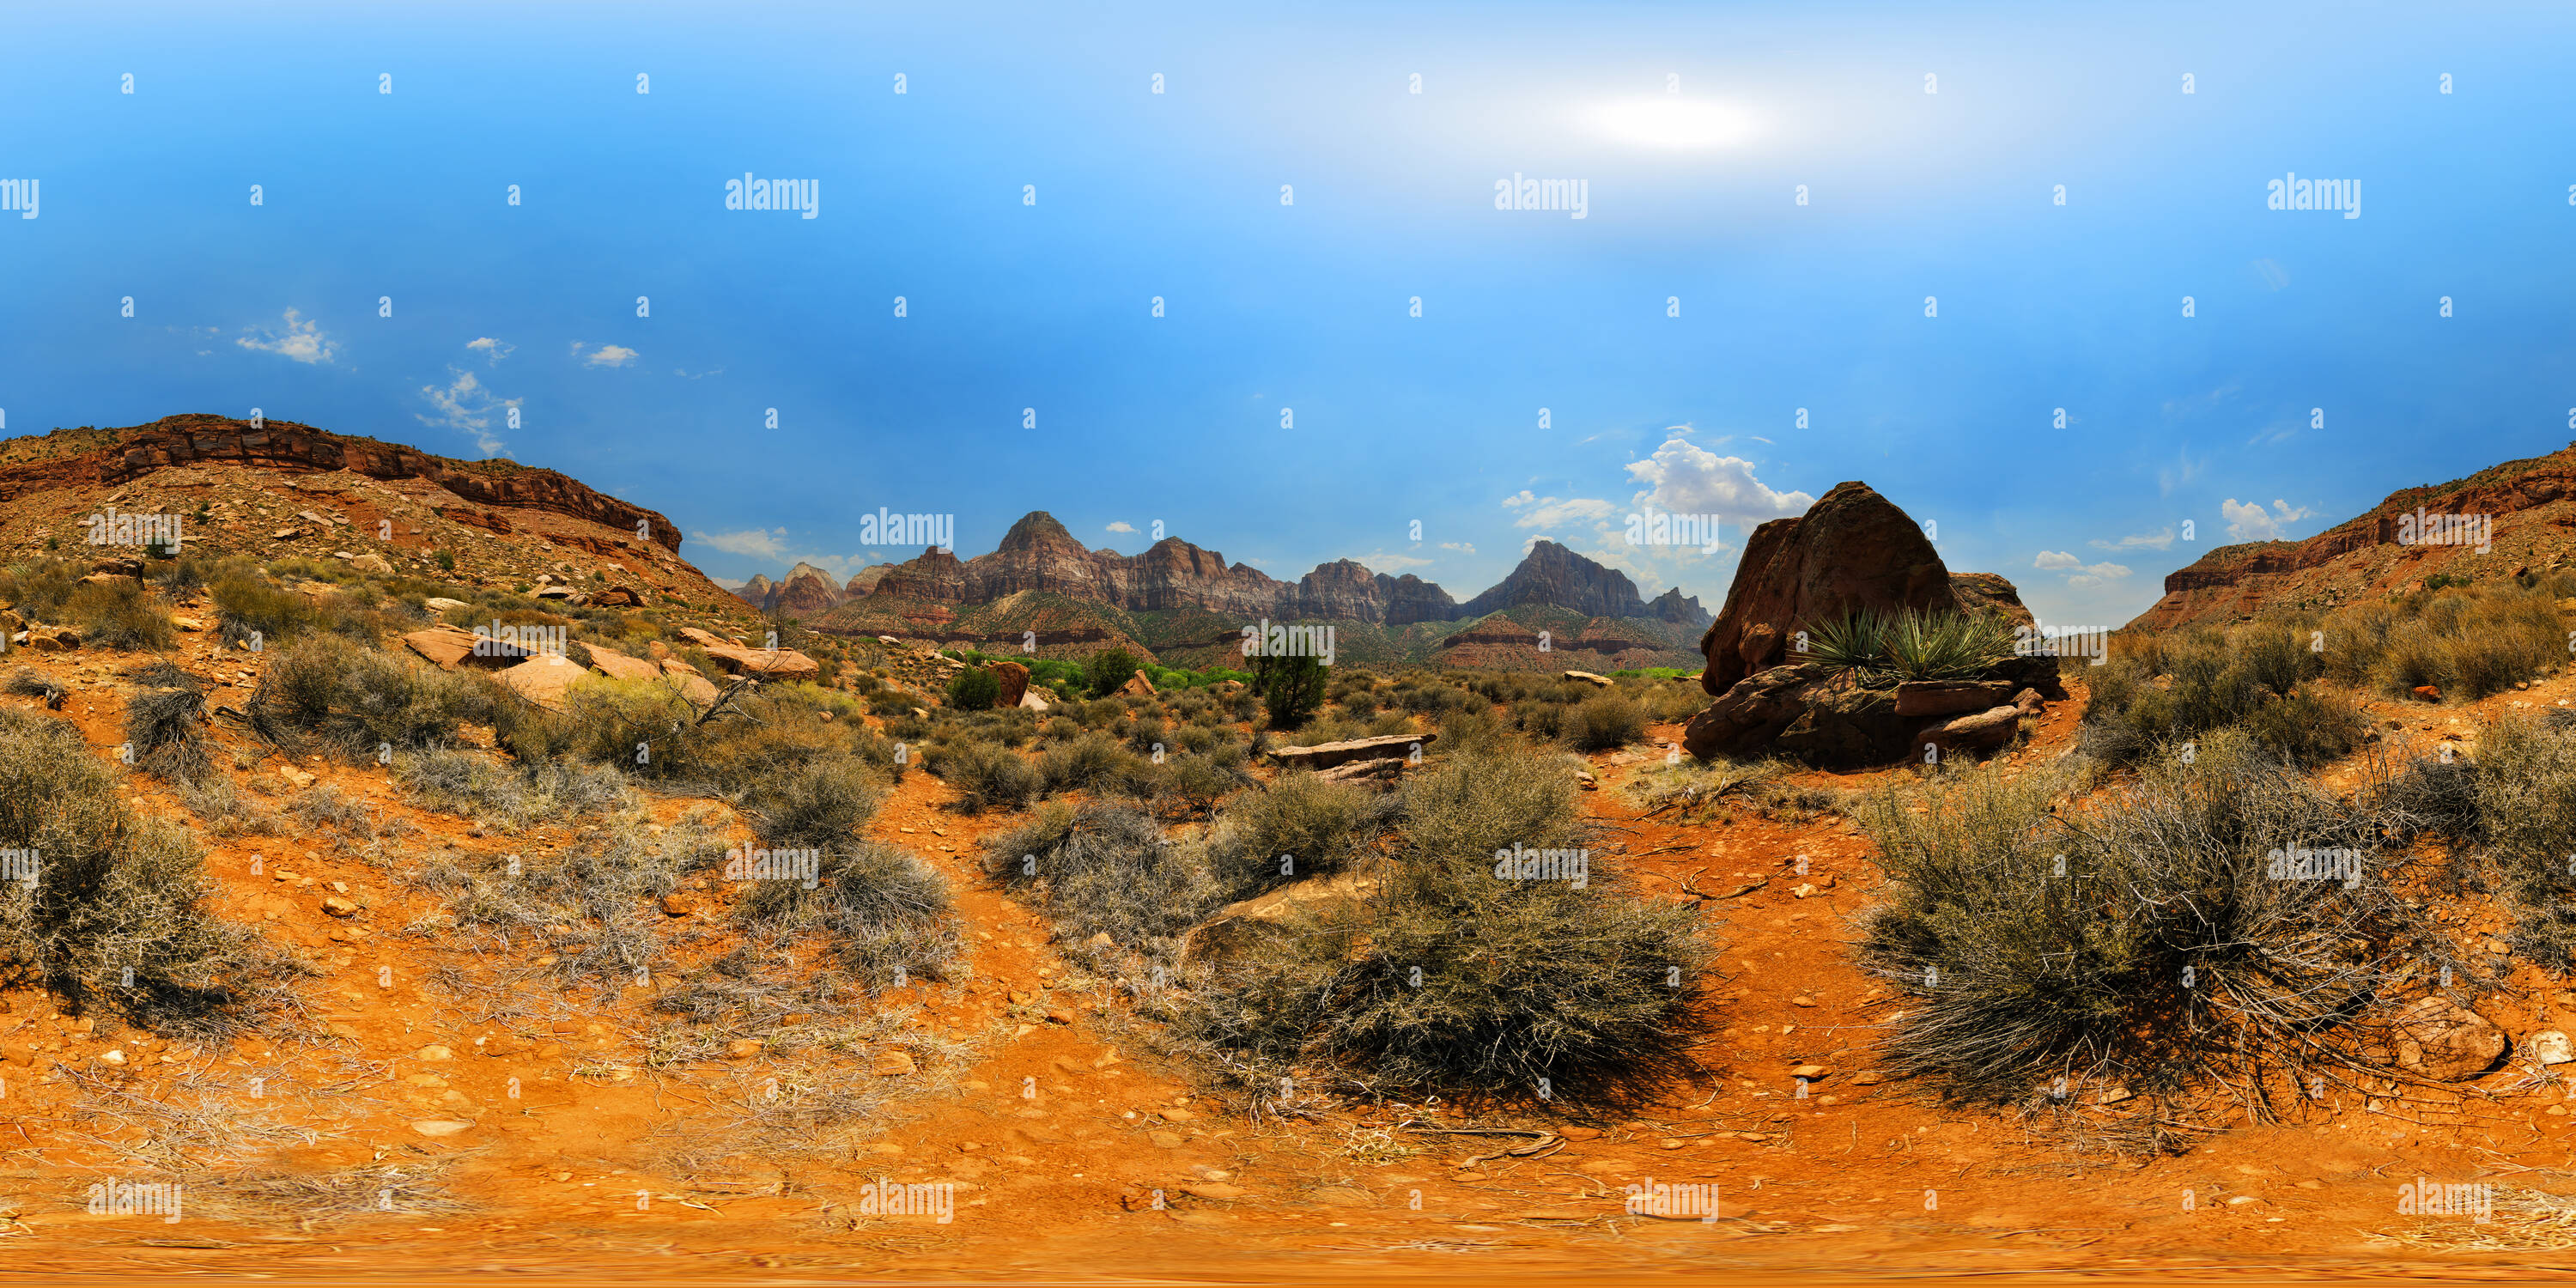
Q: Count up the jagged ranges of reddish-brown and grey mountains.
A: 1